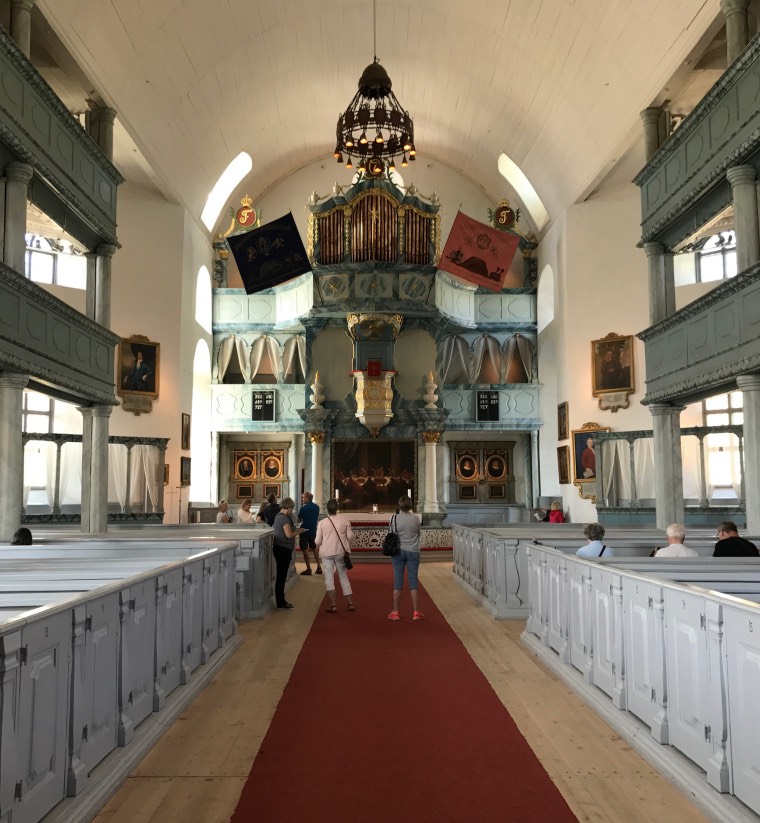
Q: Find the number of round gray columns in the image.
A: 12